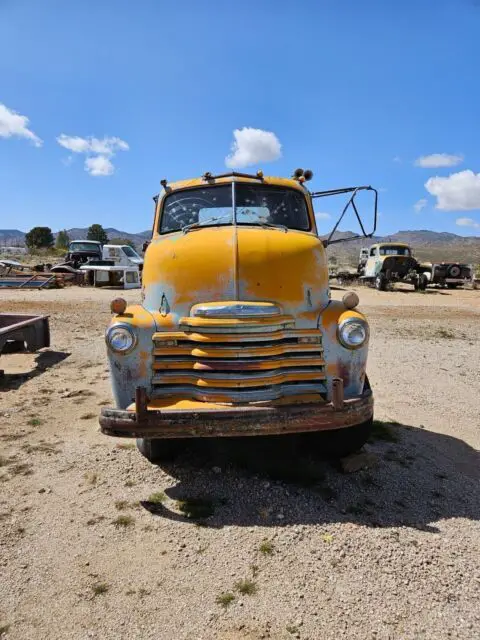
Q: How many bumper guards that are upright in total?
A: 2